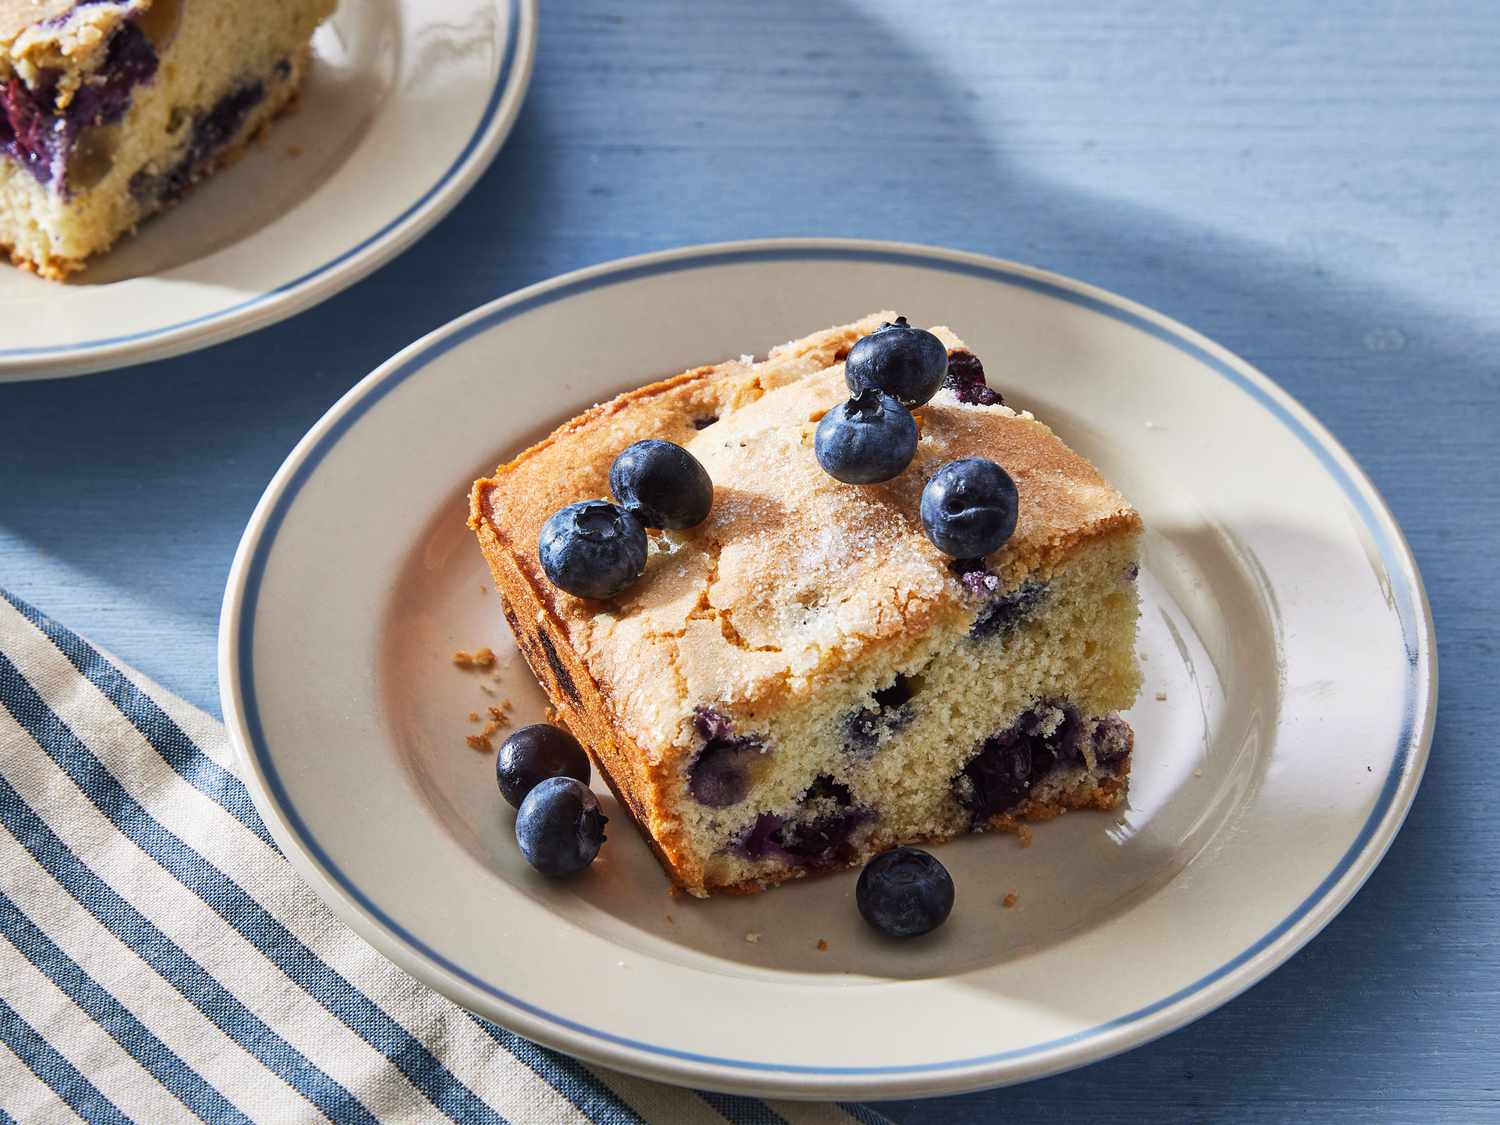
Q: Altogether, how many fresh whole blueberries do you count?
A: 8